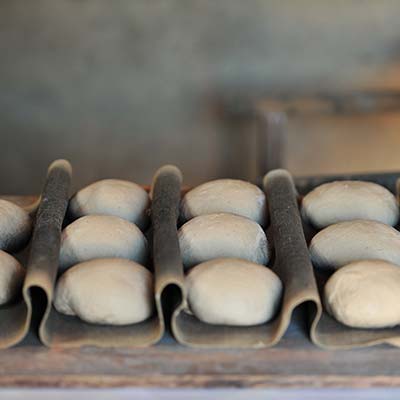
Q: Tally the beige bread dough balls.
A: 11